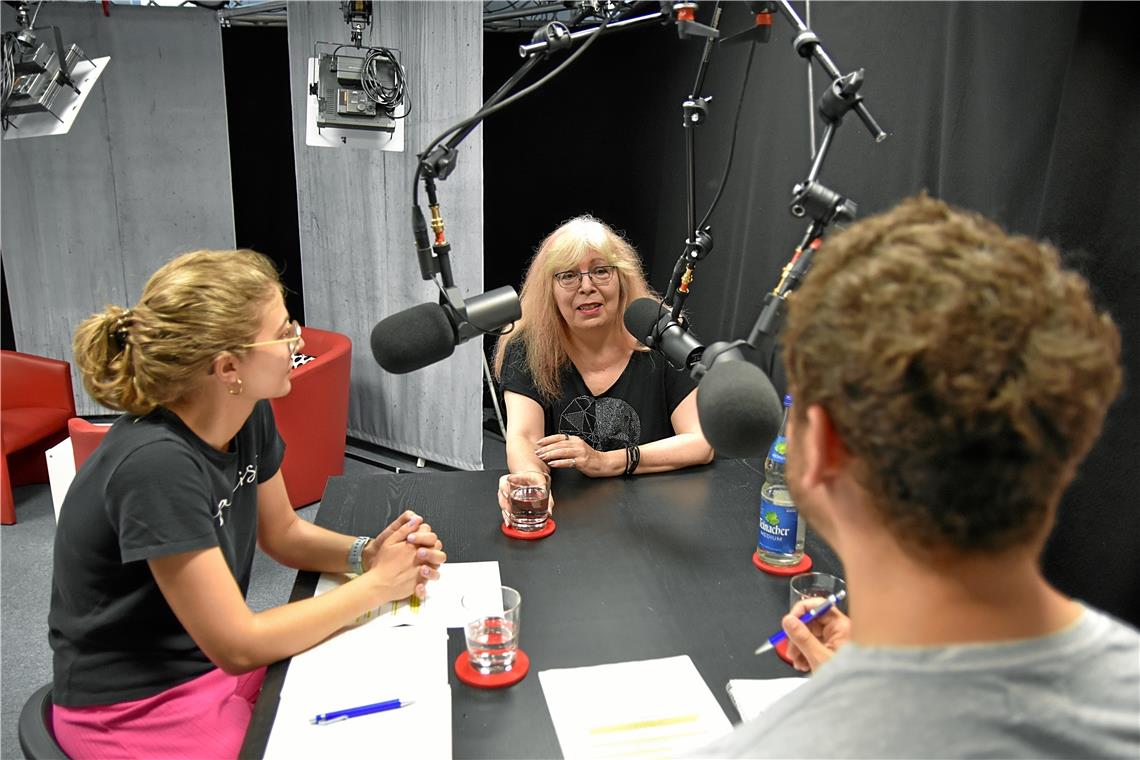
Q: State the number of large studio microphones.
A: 3